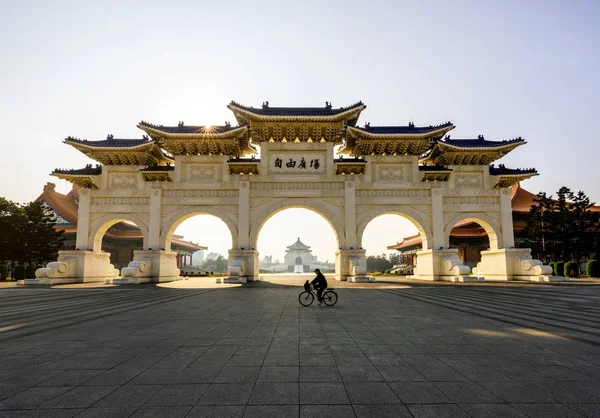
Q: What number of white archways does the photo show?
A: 5